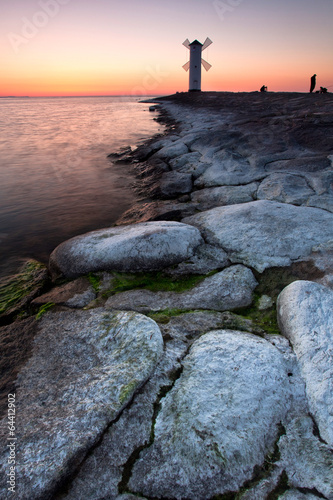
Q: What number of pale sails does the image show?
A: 4